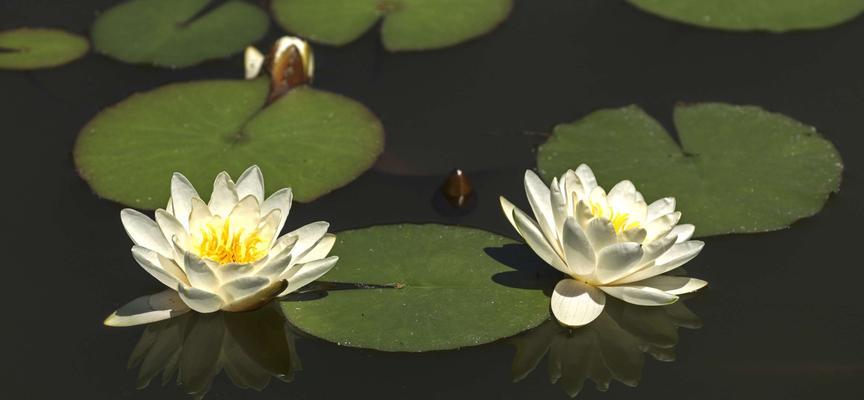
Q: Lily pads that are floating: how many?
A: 7